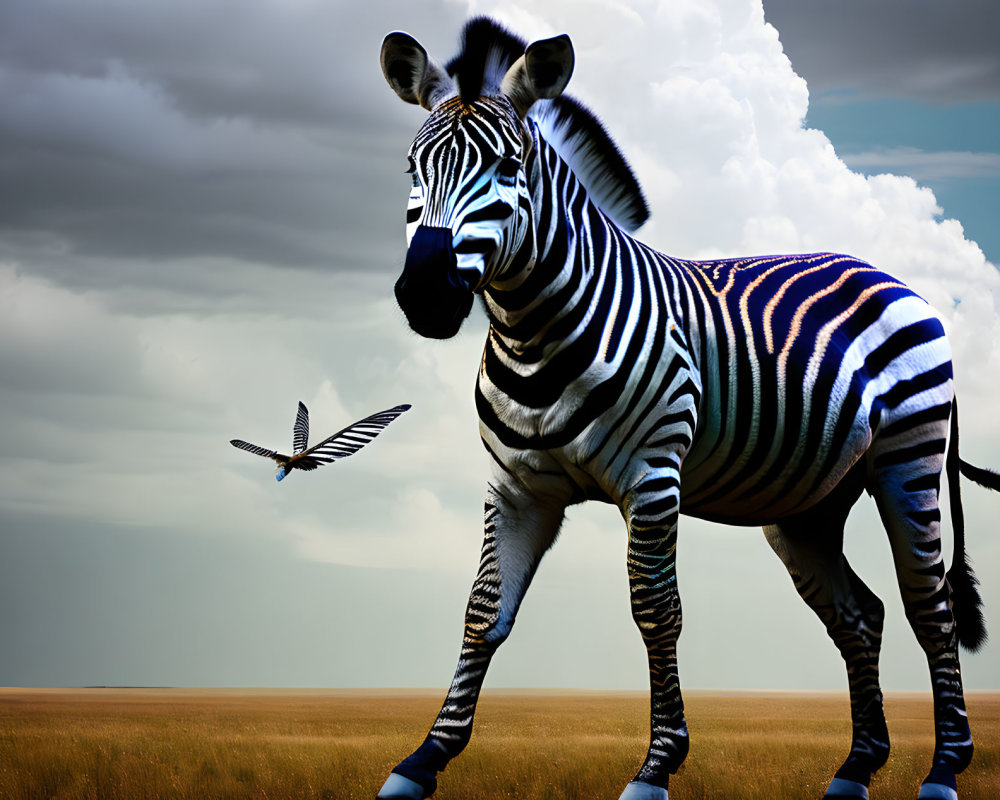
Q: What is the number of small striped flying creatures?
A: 1